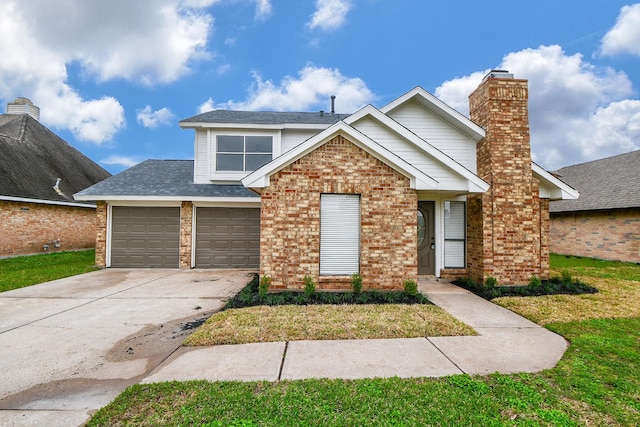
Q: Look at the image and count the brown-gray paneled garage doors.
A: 2